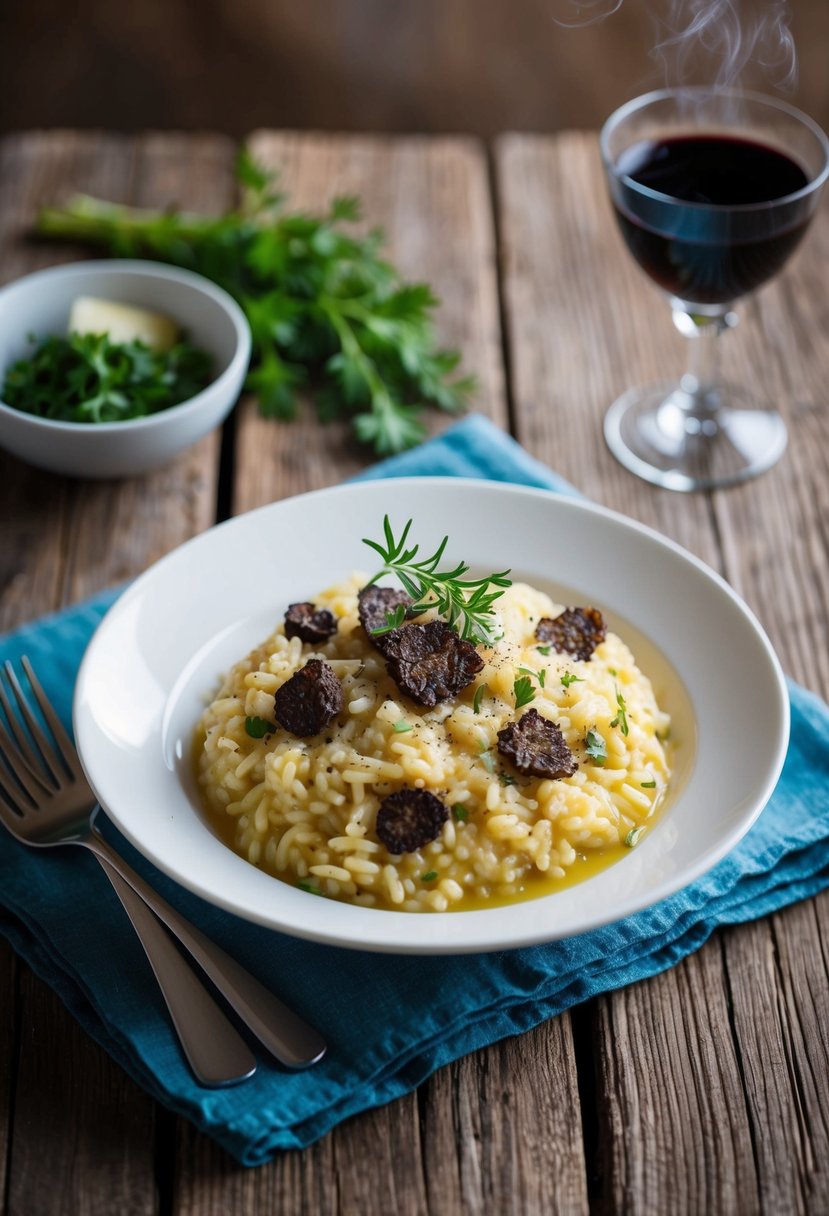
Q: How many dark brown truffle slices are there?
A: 7